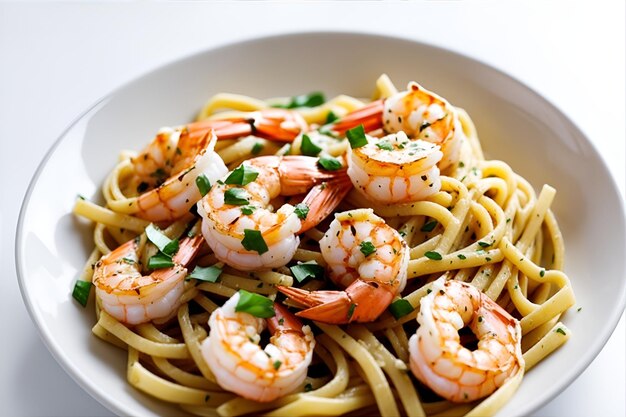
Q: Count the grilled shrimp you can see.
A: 8